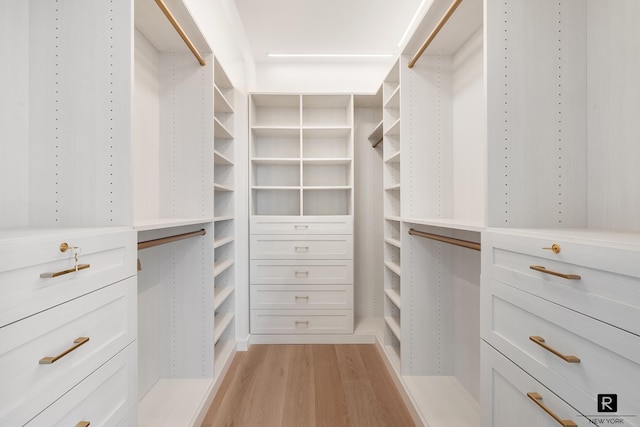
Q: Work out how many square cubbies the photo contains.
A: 8